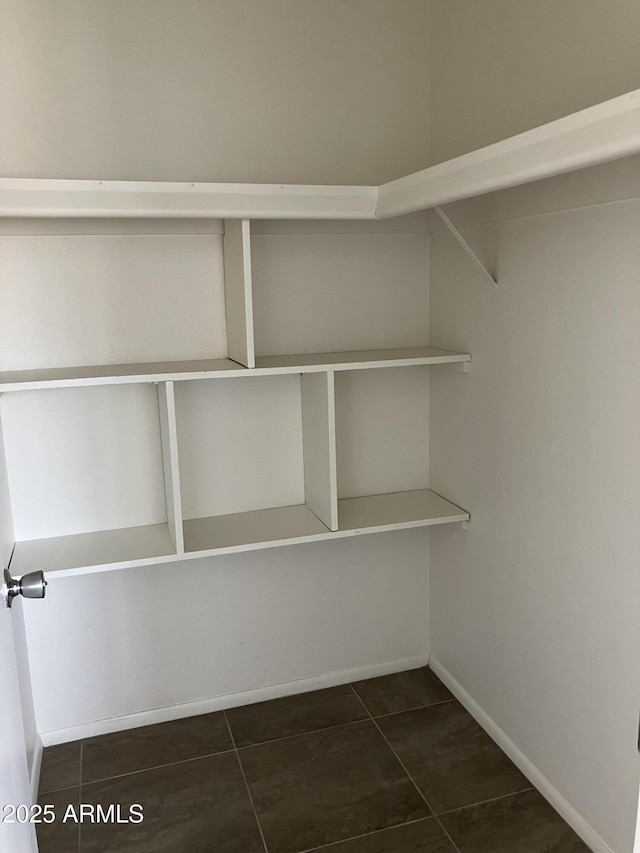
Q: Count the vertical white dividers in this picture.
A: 3